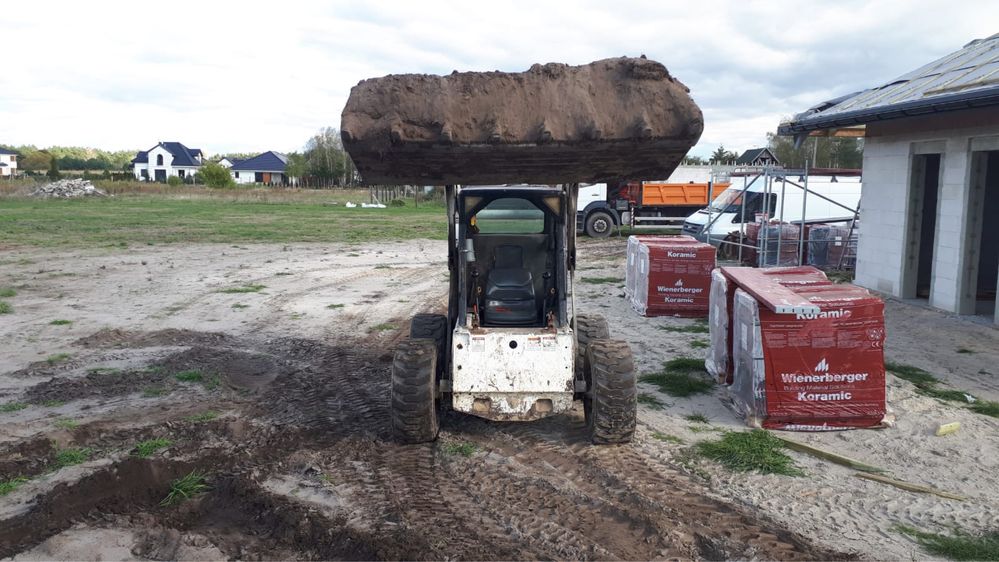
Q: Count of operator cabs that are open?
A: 1